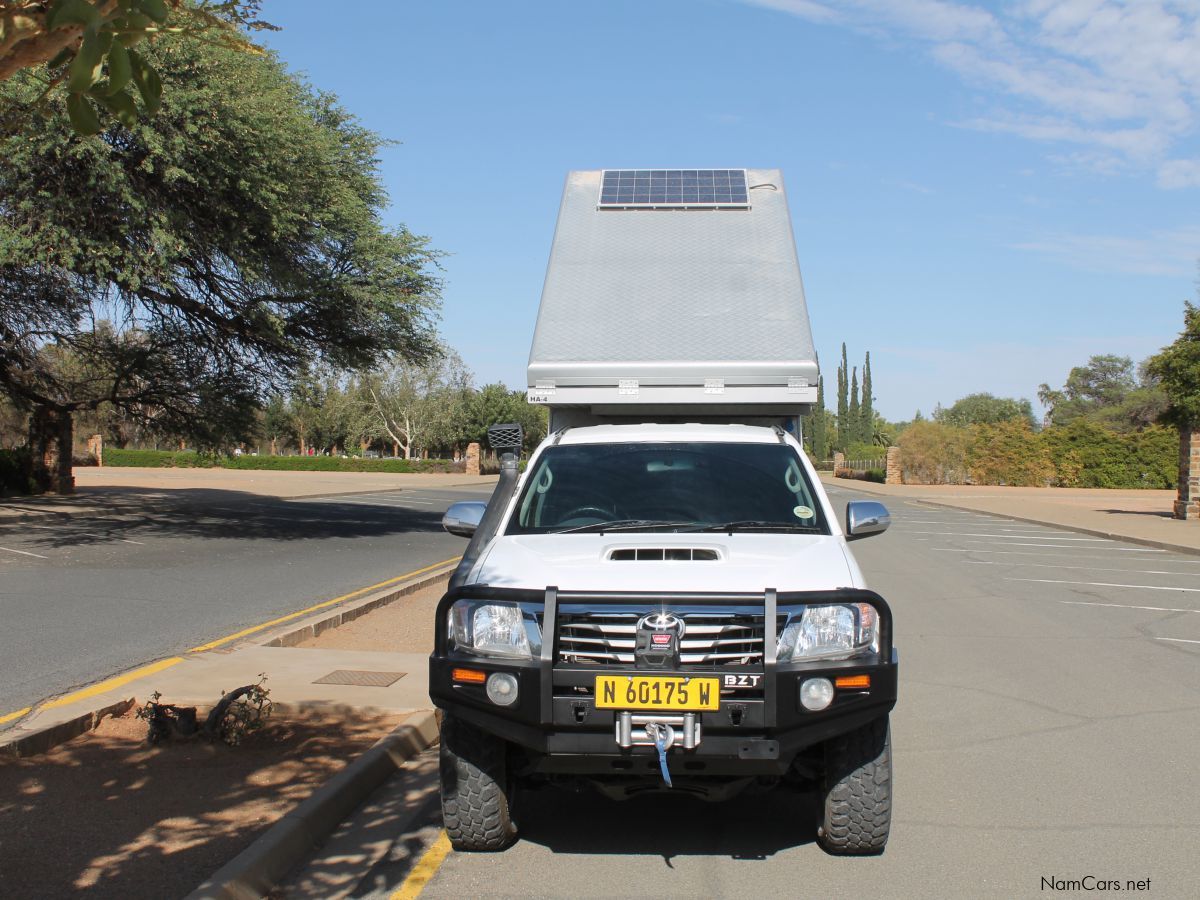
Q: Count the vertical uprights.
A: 2